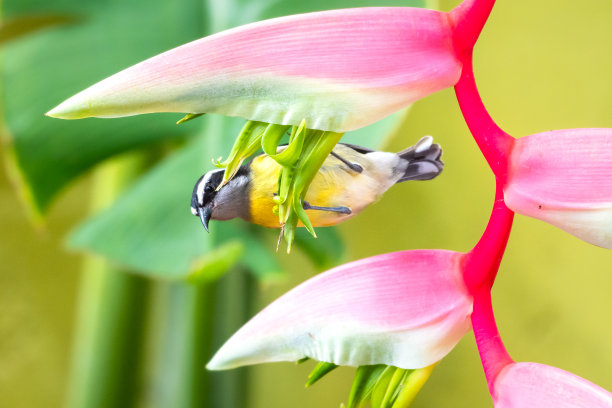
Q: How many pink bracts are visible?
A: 4